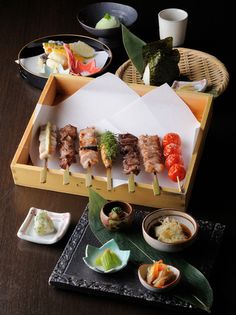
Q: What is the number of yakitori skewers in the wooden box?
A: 7